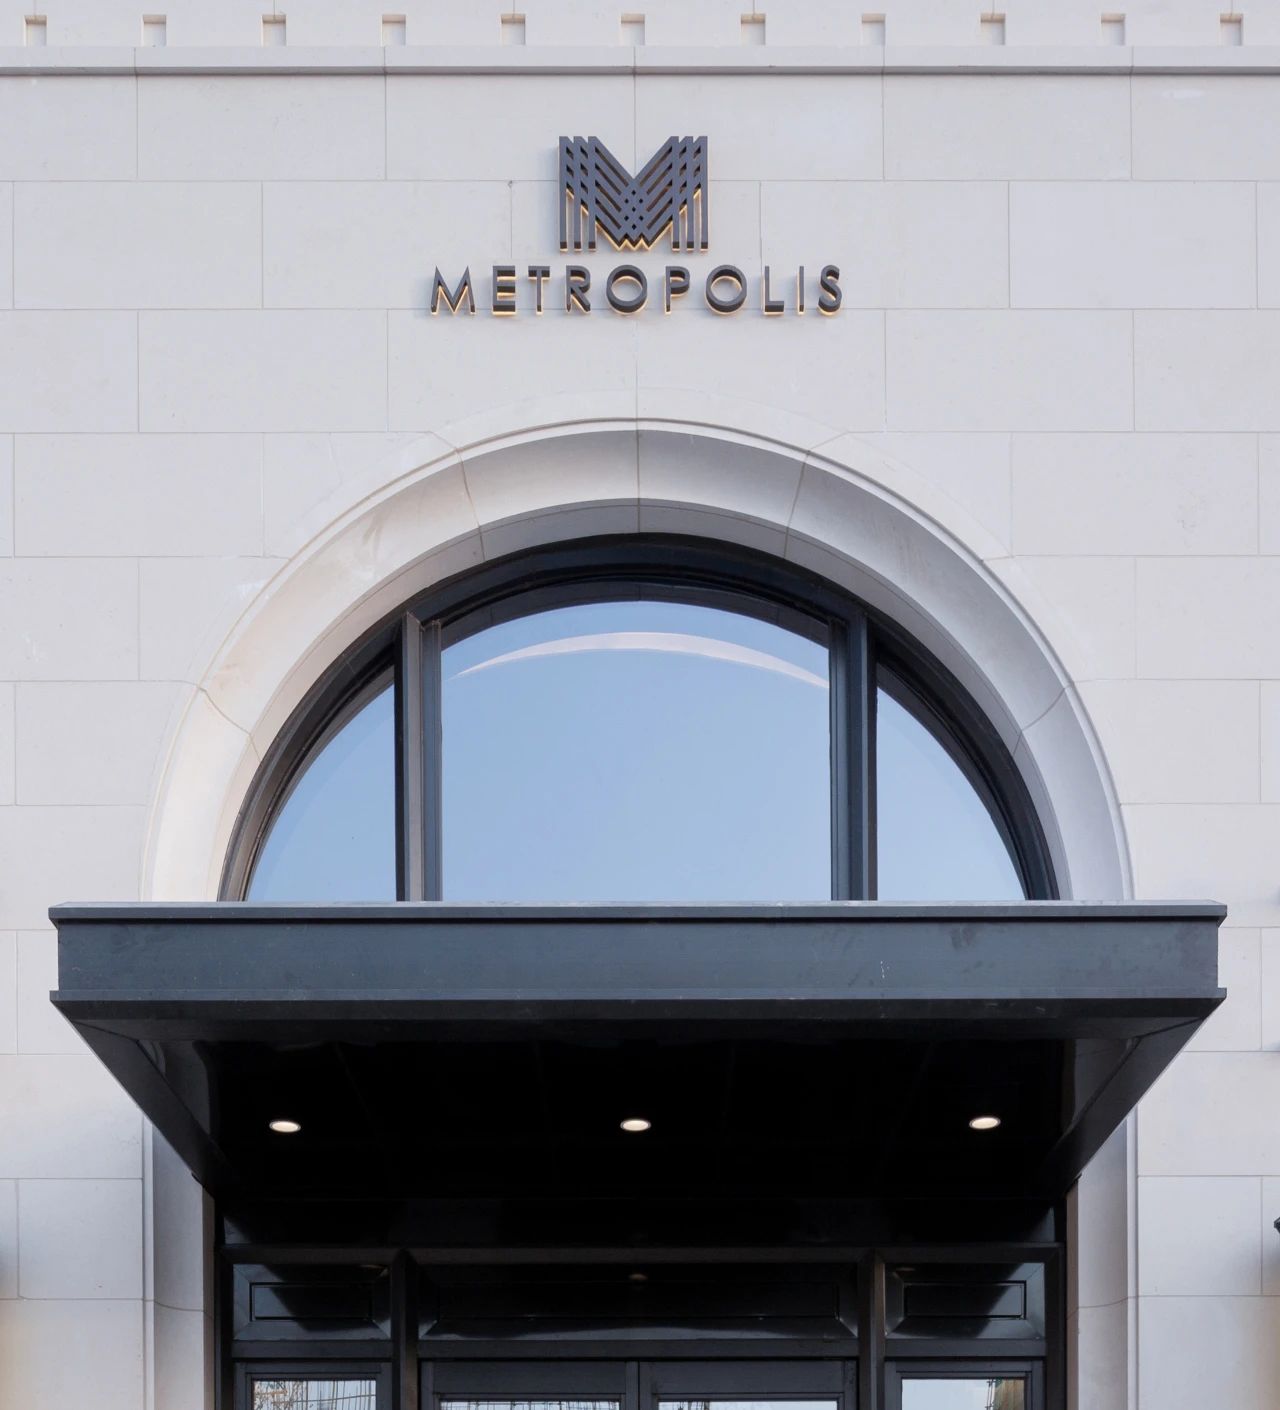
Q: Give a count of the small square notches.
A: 11